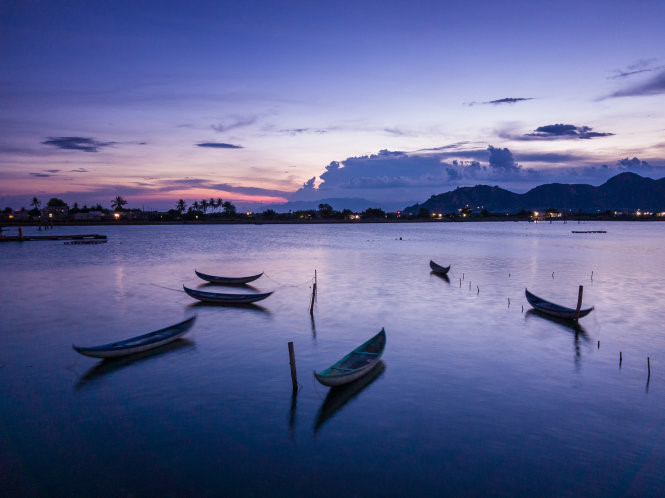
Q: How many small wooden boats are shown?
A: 6